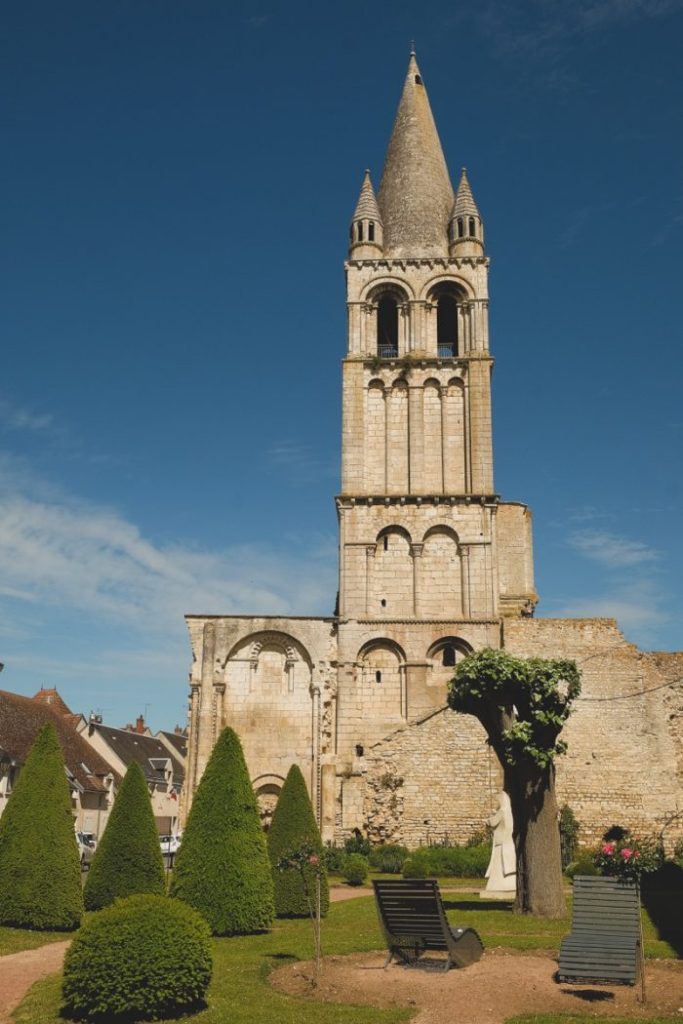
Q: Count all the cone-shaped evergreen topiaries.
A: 4